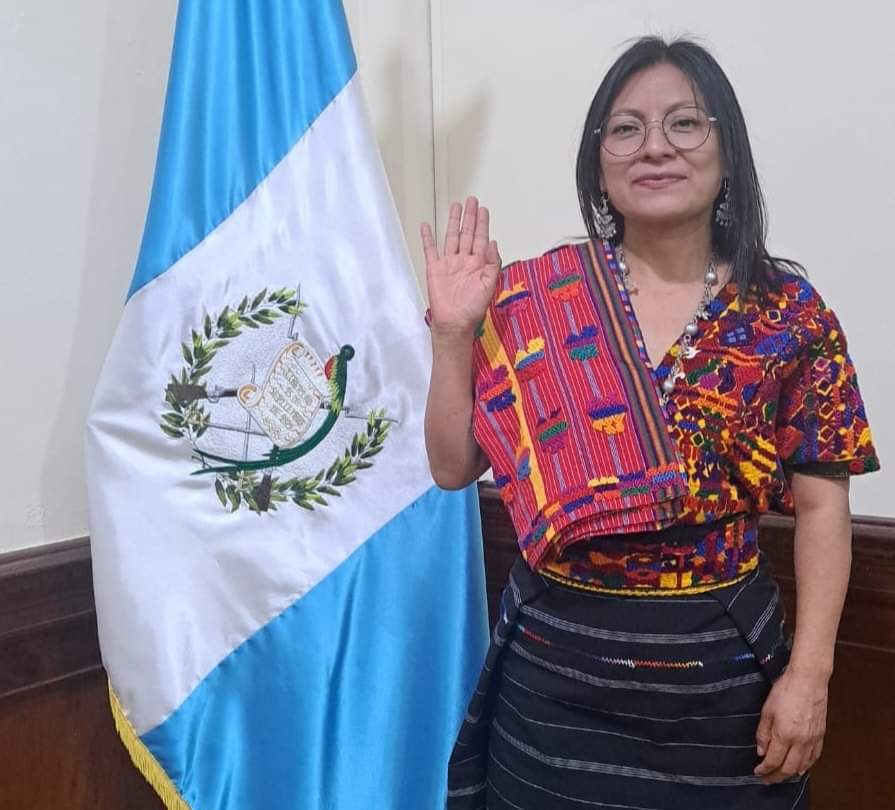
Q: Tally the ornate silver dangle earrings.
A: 2